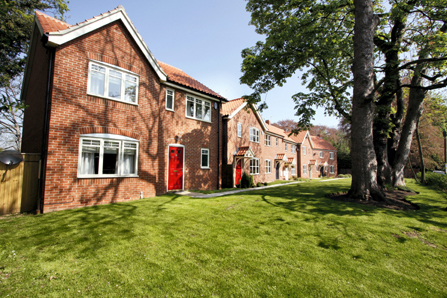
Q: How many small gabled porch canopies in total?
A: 5